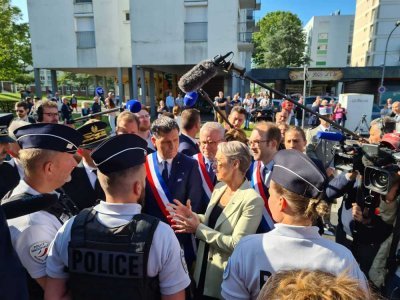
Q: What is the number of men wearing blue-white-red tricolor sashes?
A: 3